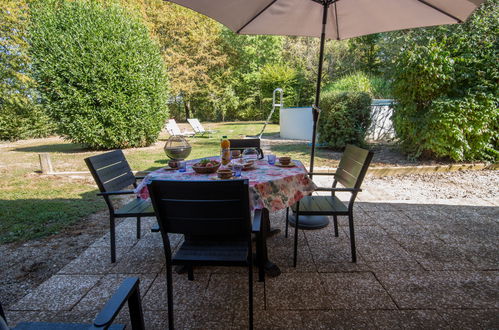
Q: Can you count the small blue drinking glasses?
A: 3